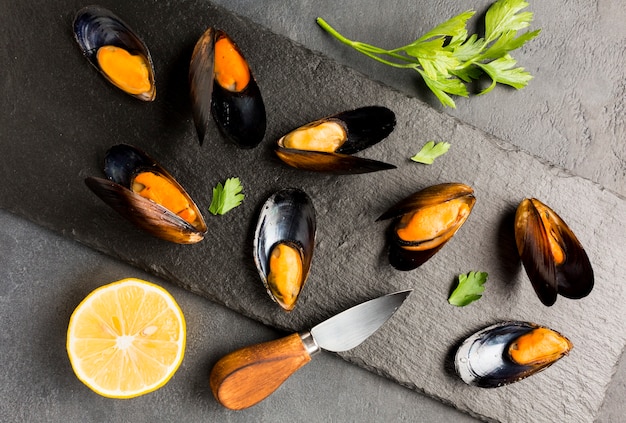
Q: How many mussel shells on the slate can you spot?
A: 8